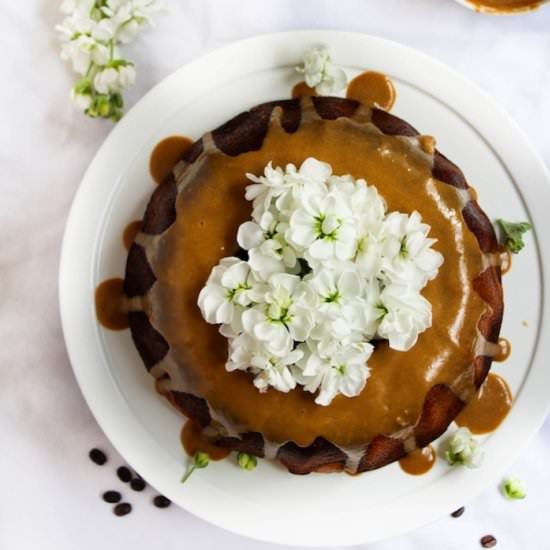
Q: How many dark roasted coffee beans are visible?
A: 8